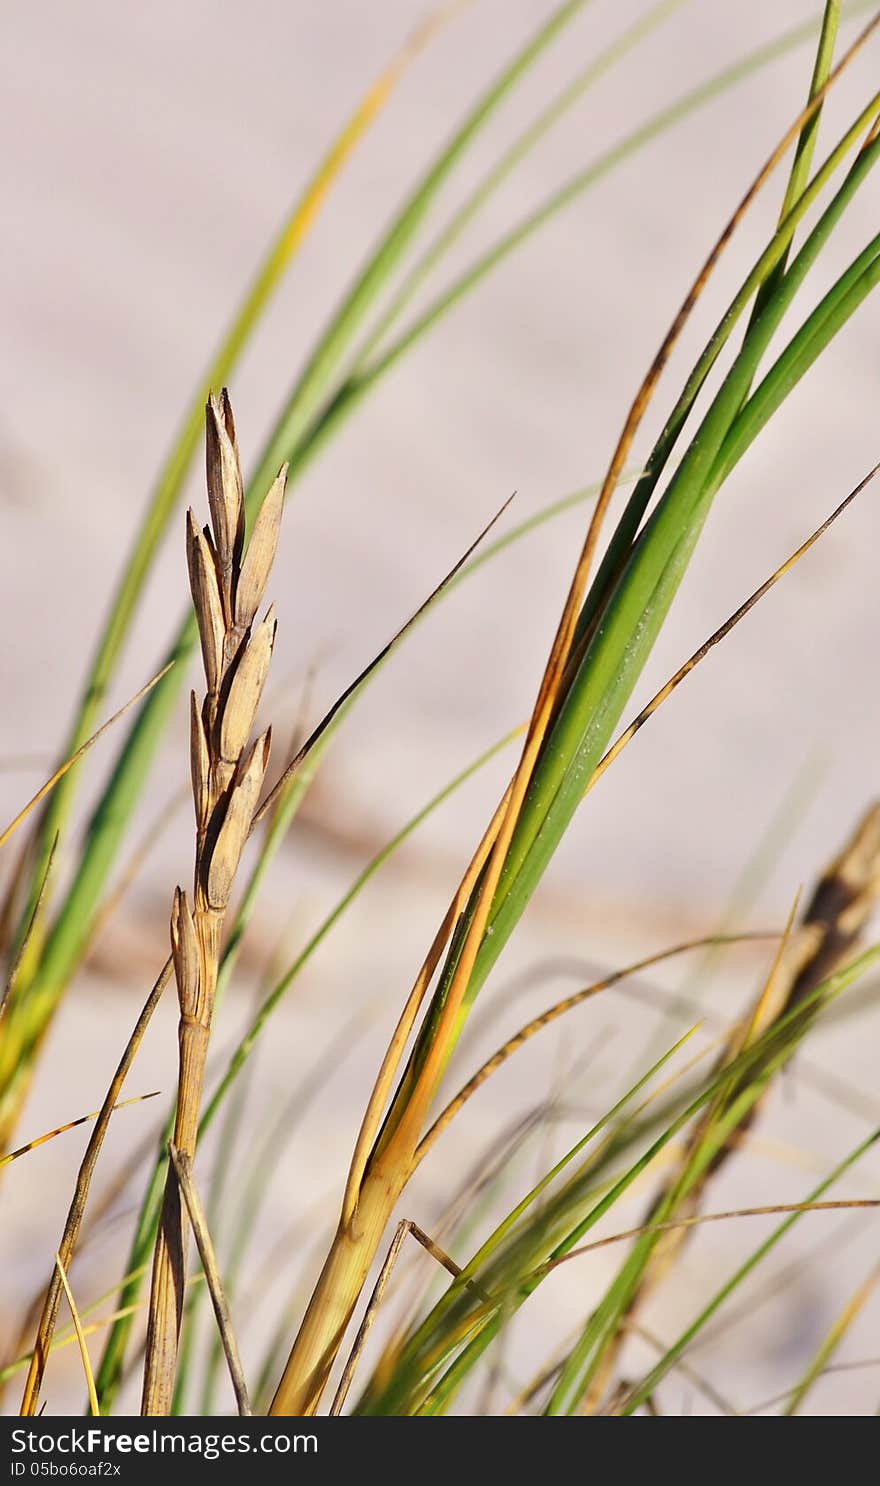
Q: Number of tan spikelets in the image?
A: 7